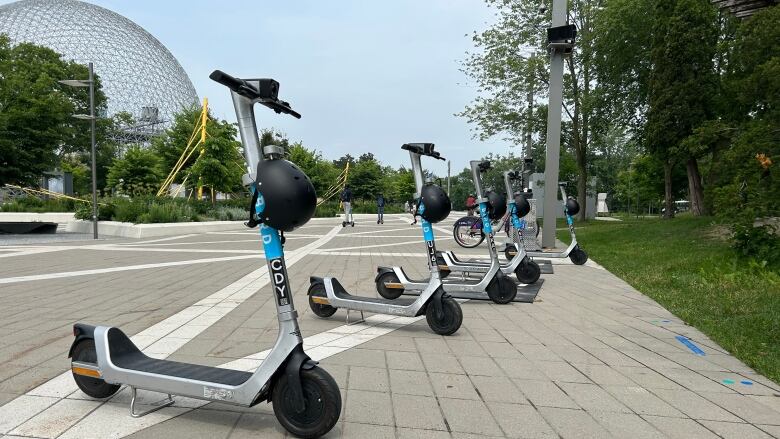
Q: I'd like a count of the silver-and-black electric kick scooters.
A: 5